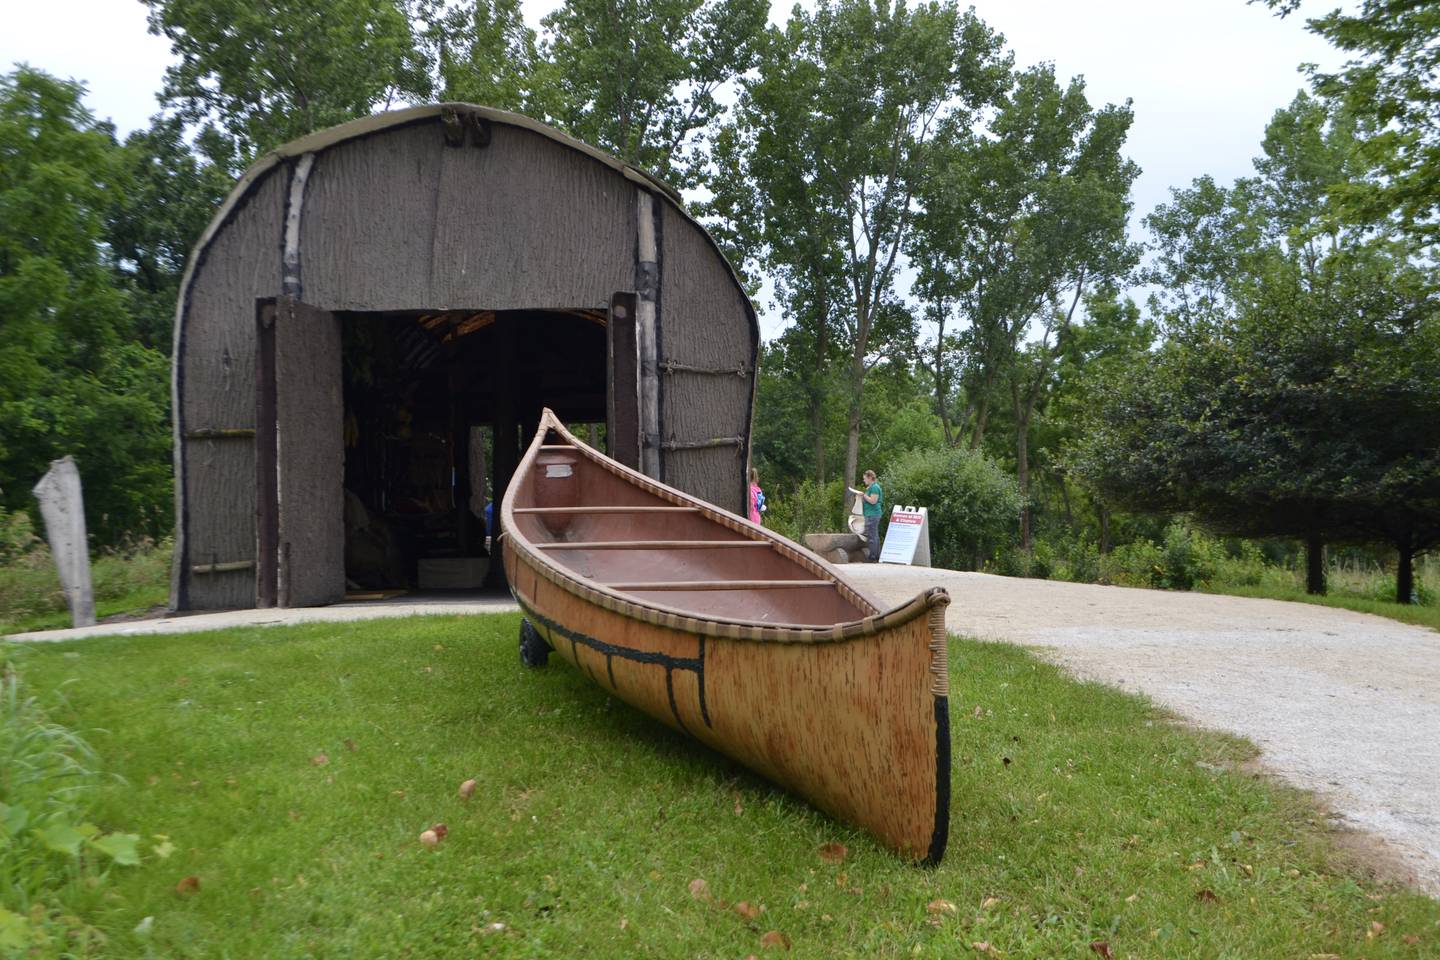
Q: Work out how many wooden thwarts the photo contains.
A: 4